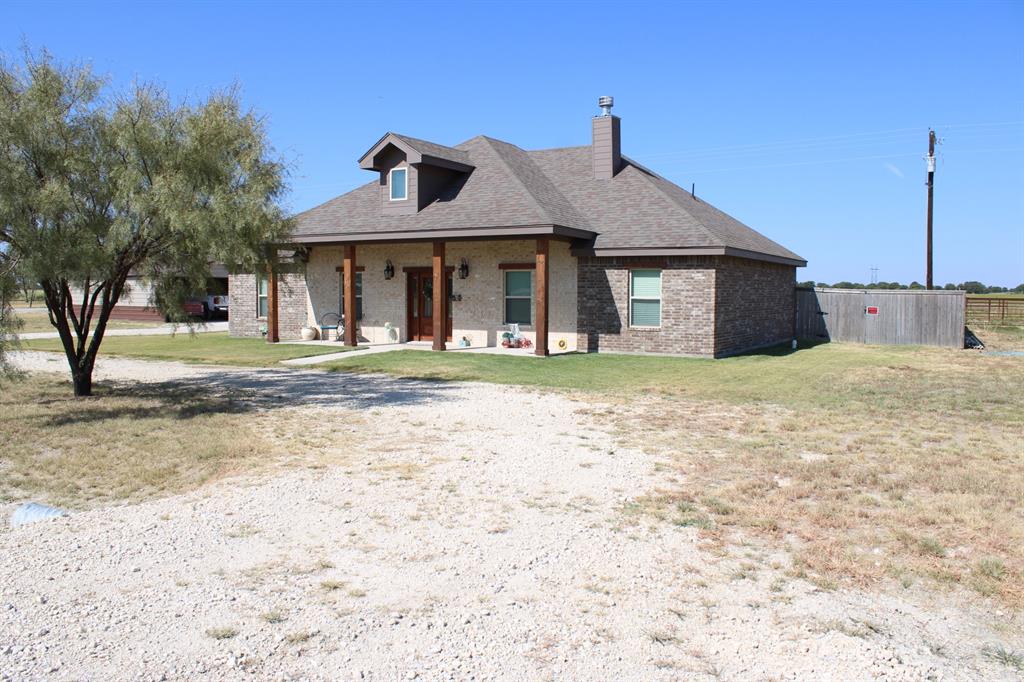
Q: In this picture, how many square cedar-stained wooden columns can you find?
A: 4